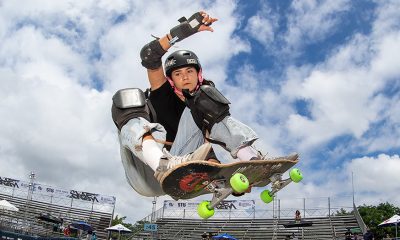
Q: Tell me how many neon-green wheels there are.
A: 4